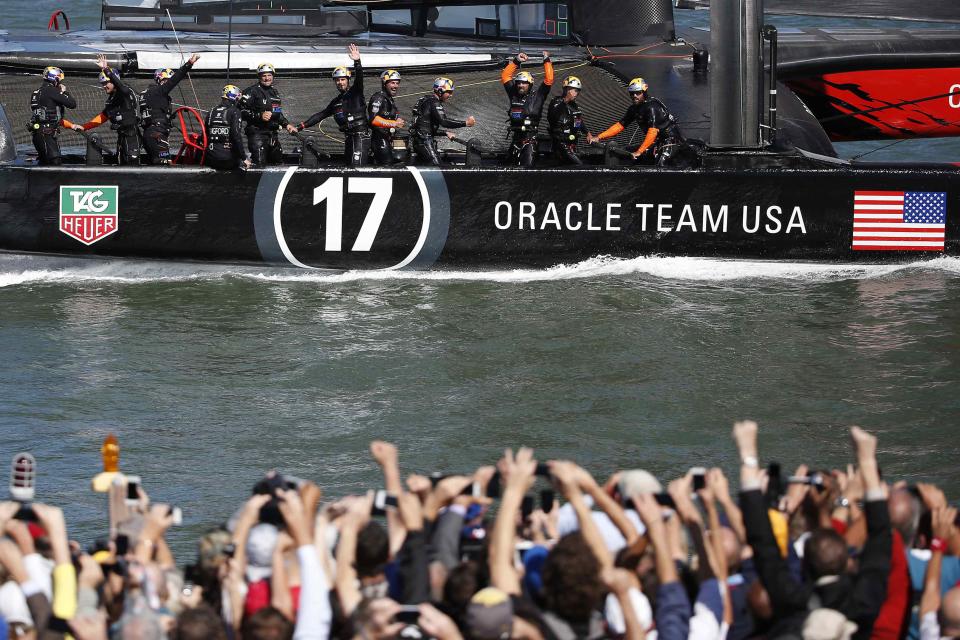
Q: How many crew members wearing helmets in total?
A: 11